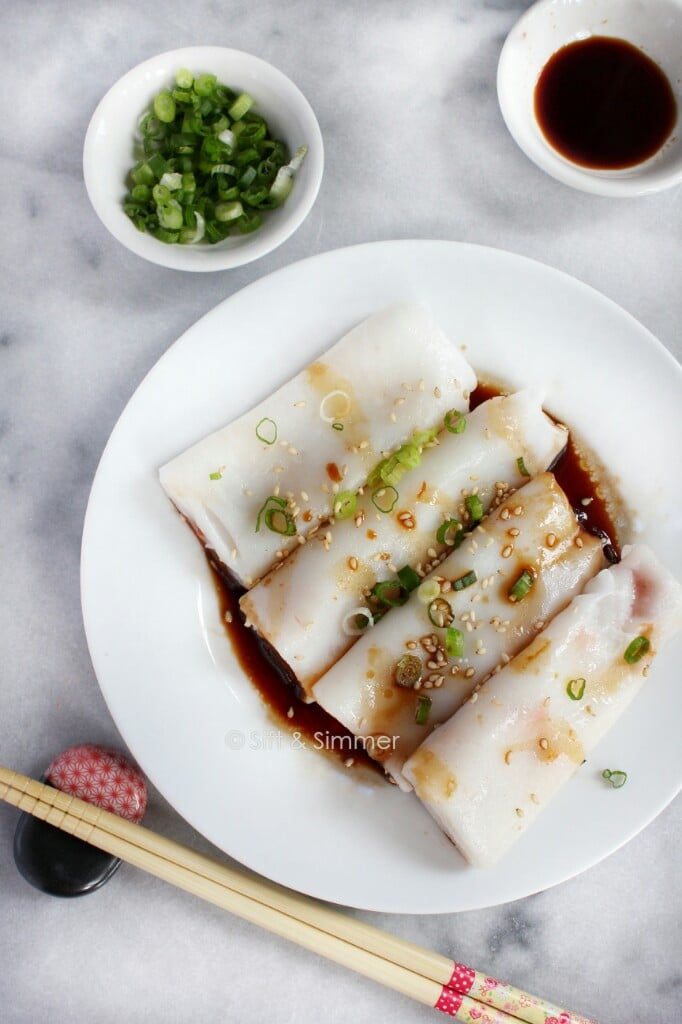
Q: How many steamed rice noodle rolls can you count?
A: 4